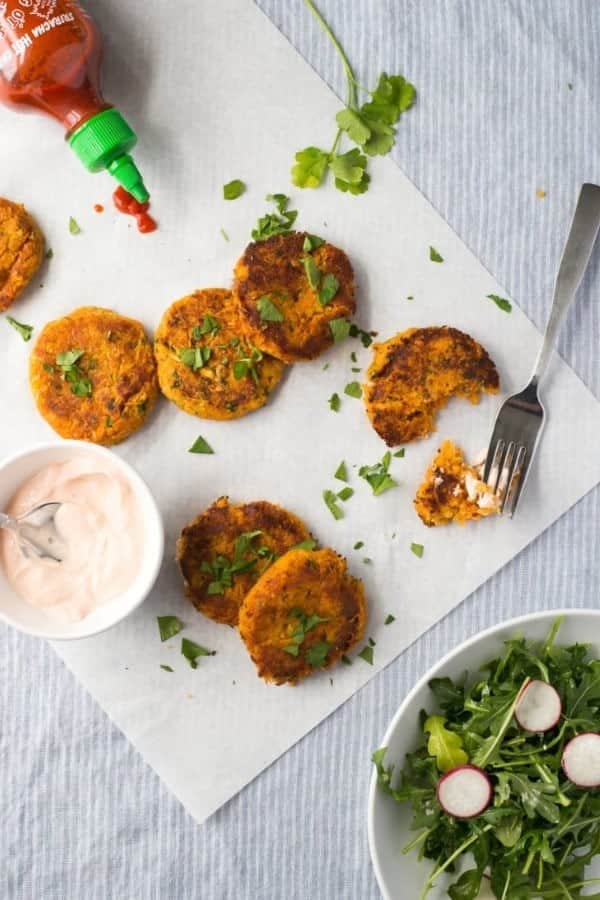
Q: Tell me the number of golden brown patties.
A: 7